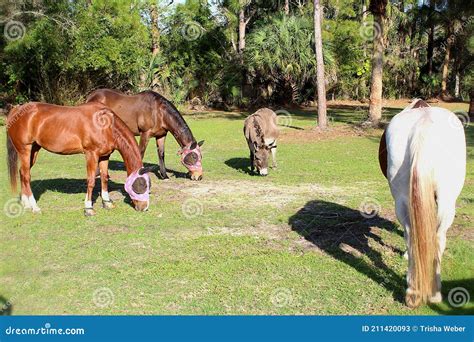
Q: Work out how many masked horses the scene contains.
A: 2